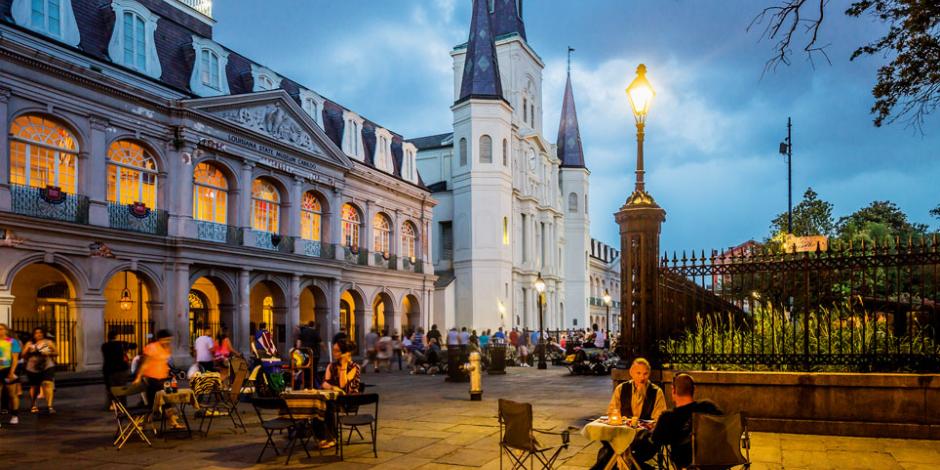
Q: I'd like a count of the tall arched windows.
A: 8